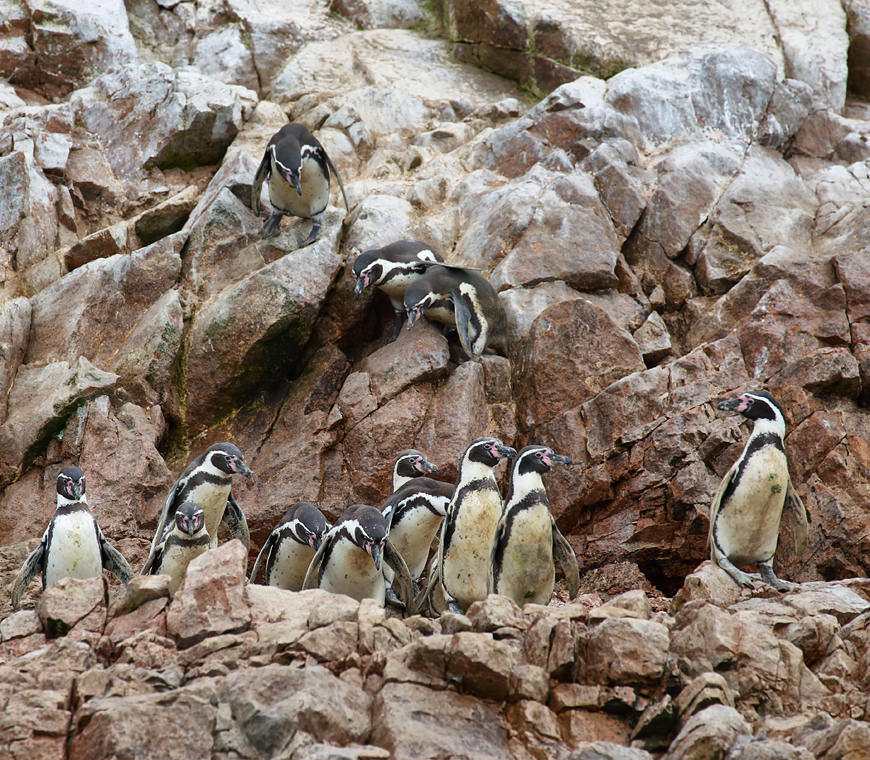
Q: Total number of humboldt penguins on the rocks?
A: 13